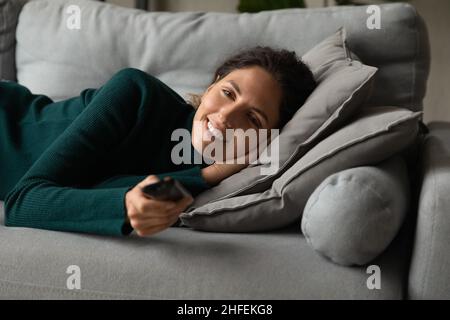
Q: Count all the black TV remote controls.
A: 1